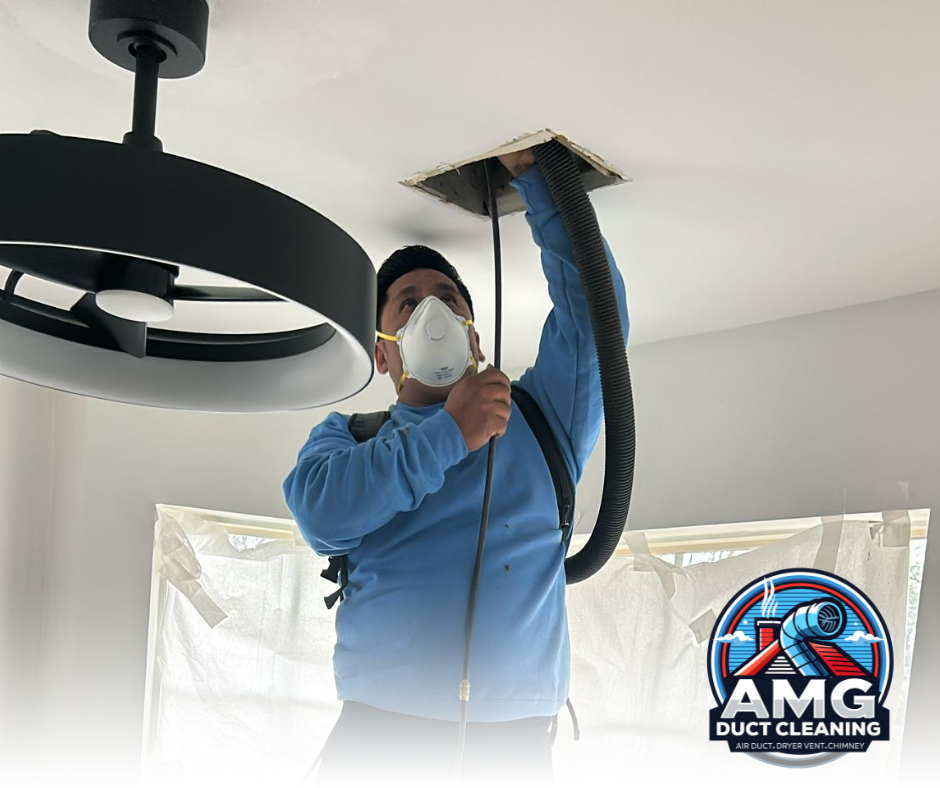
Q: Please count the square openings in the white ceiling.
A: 1